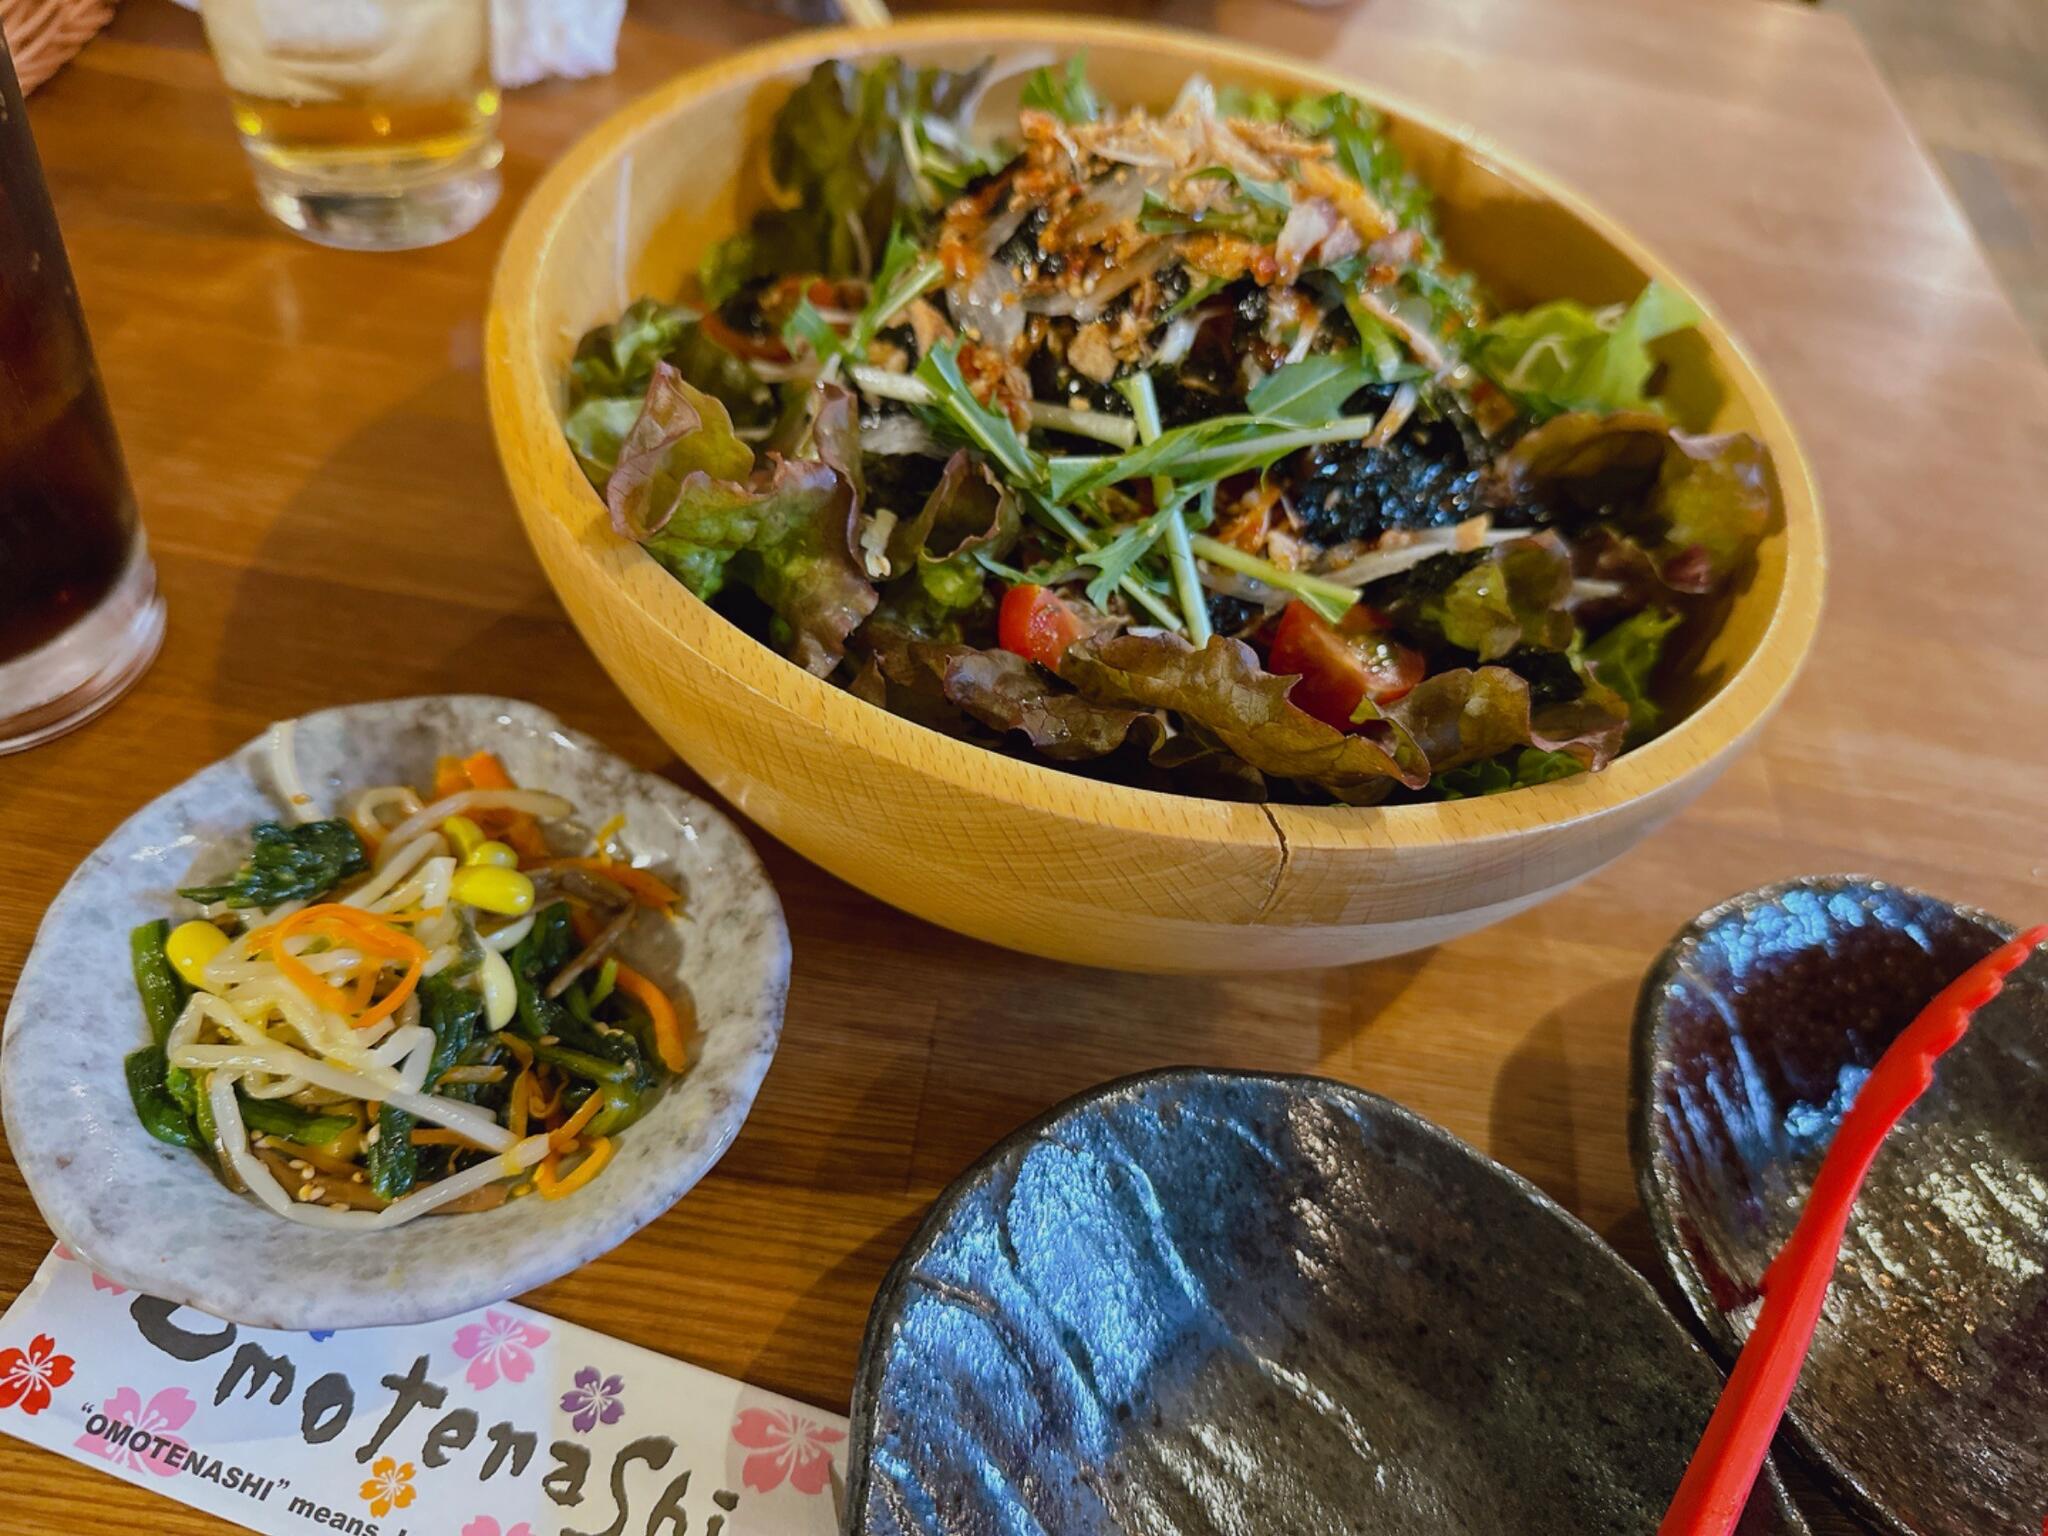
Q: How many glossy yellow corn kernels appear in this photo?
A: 4